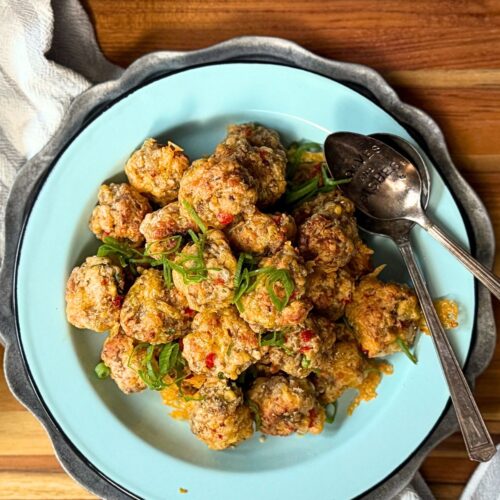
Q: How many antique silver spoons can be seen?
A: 2